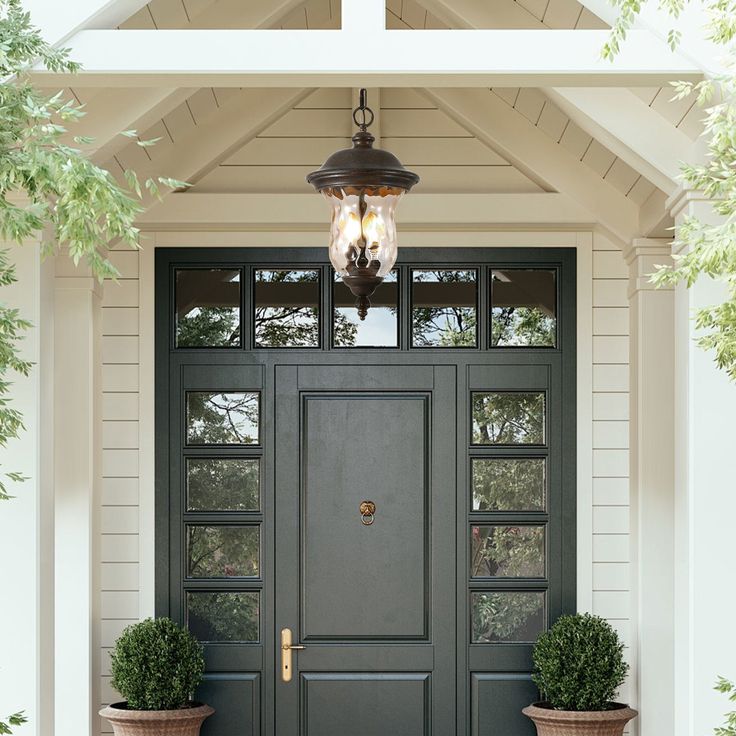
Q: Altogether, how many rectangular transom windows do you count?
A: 5